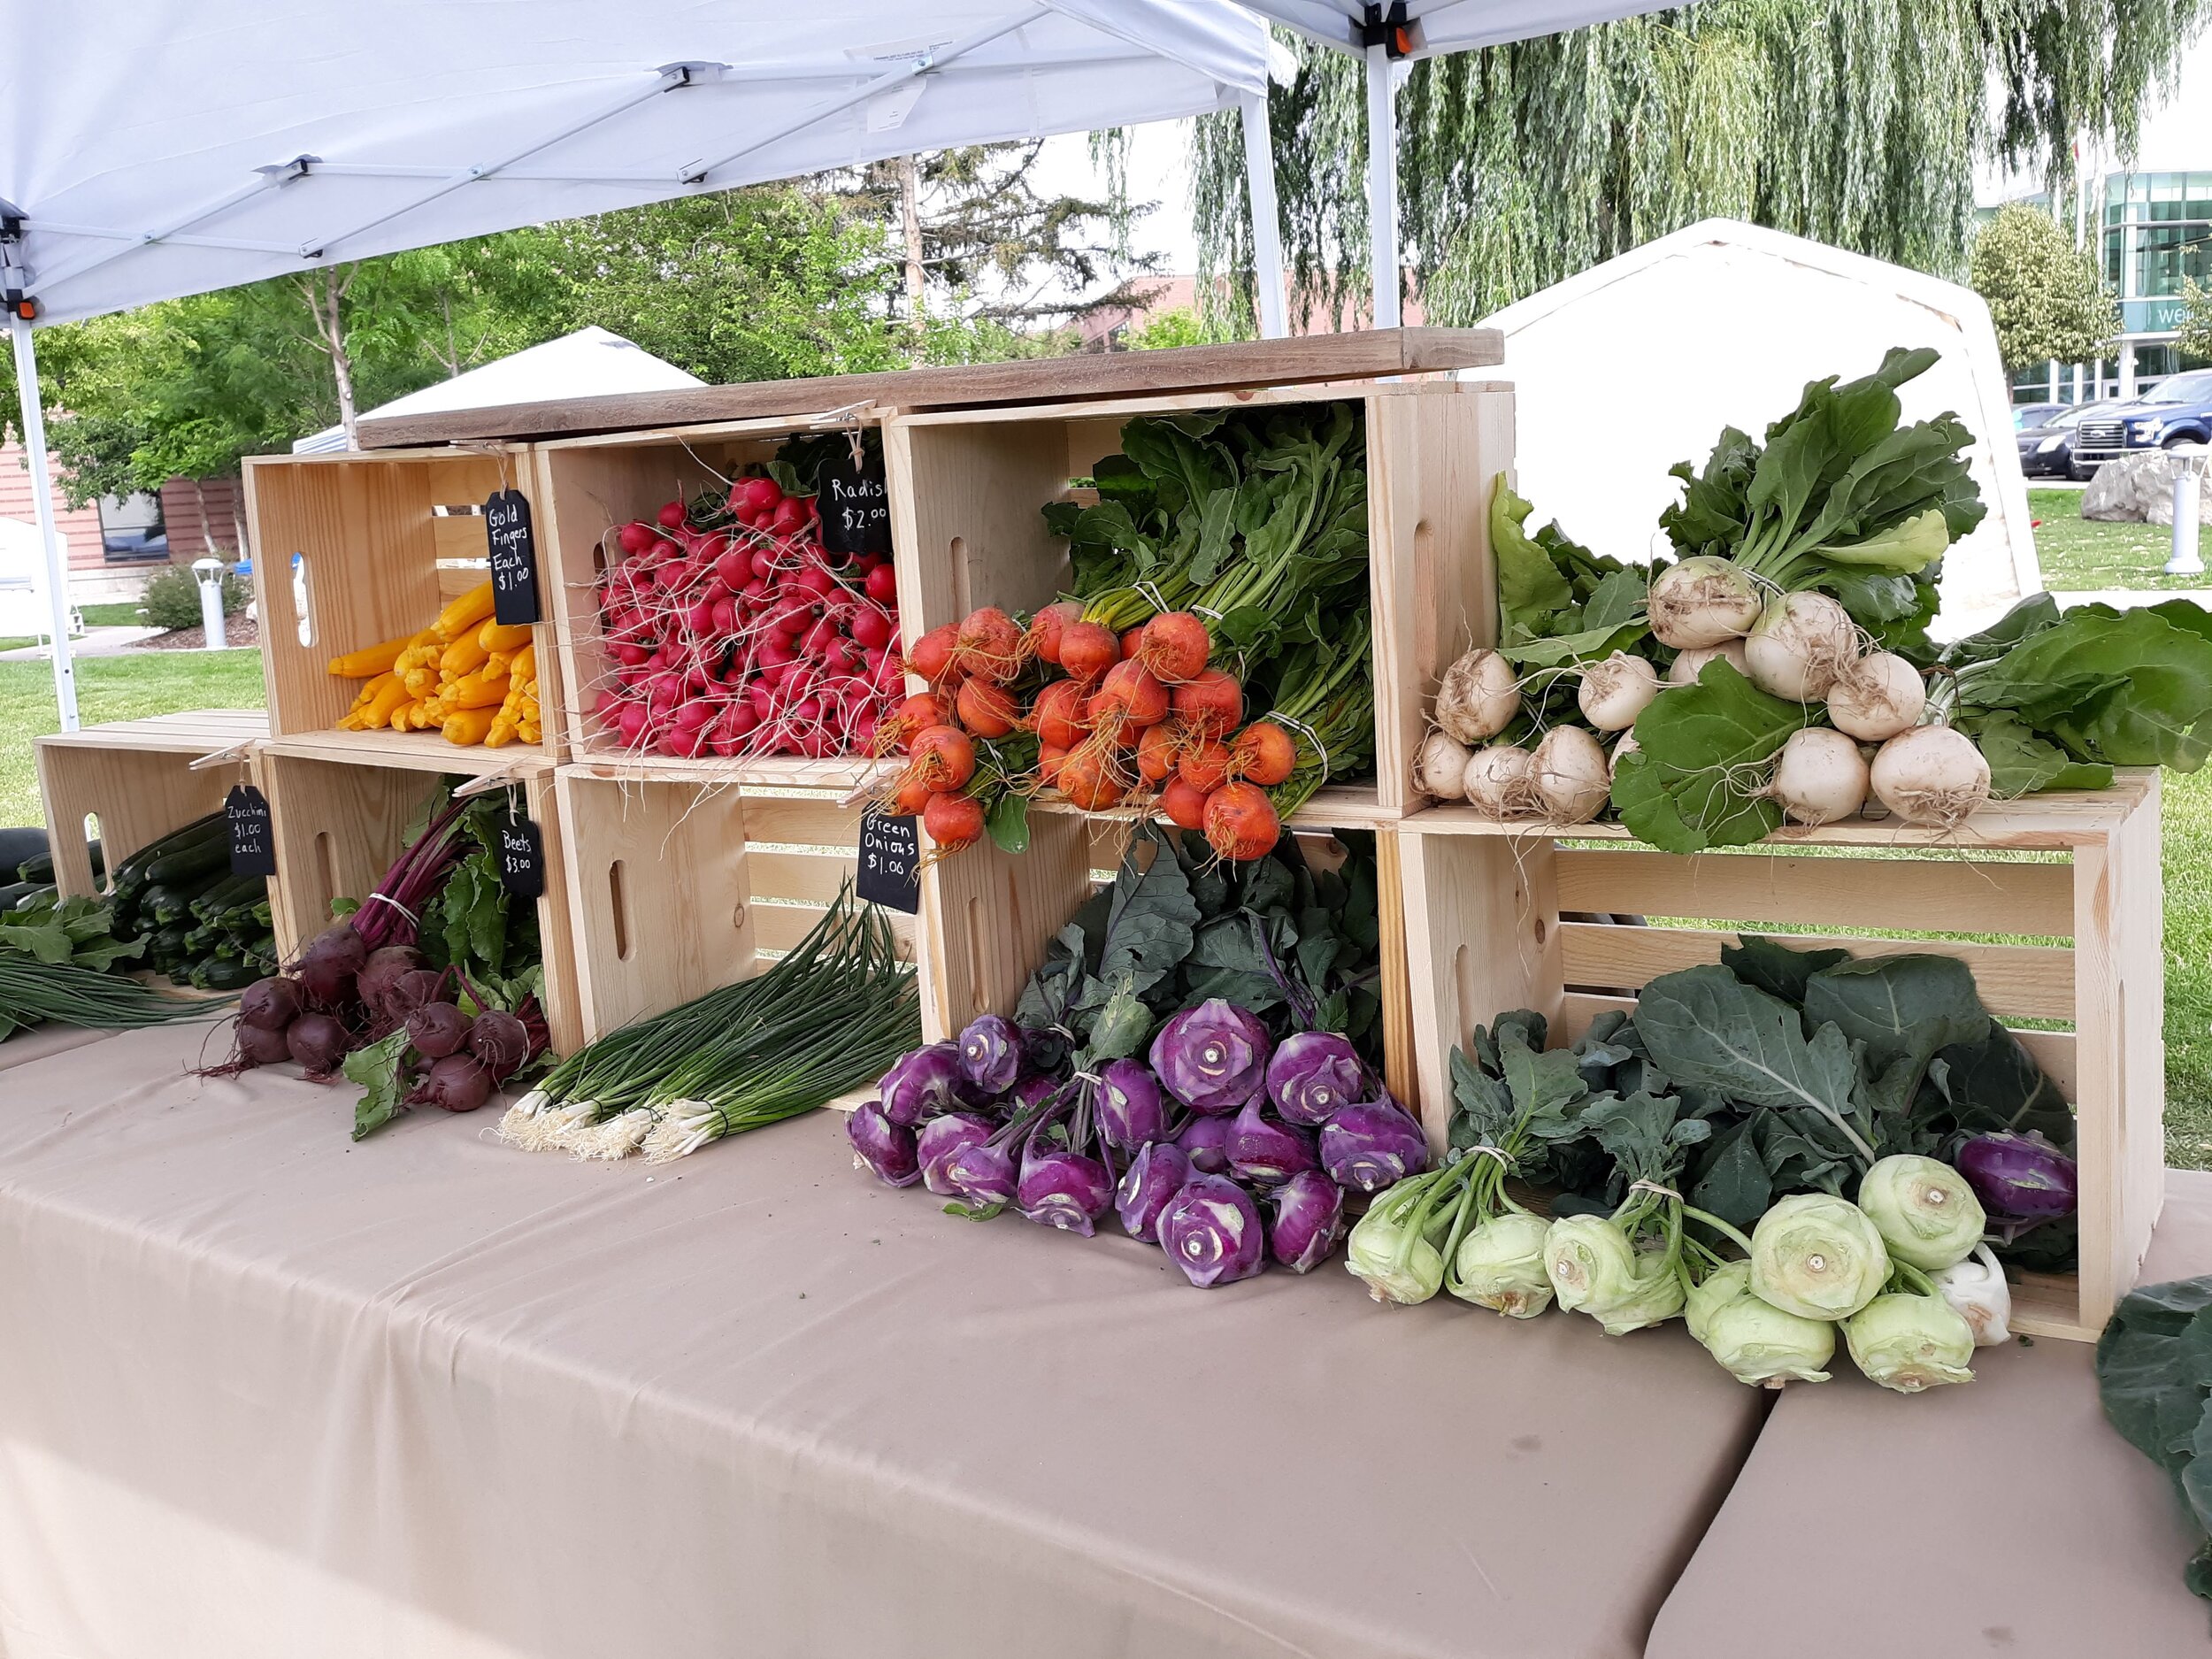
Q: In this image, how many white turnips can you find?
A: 12